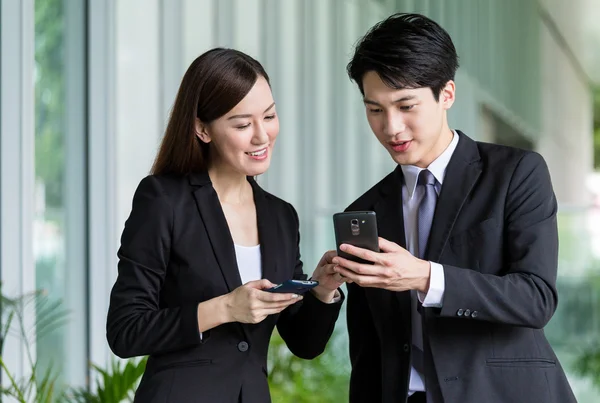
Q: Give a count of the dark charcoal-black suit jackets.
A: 2